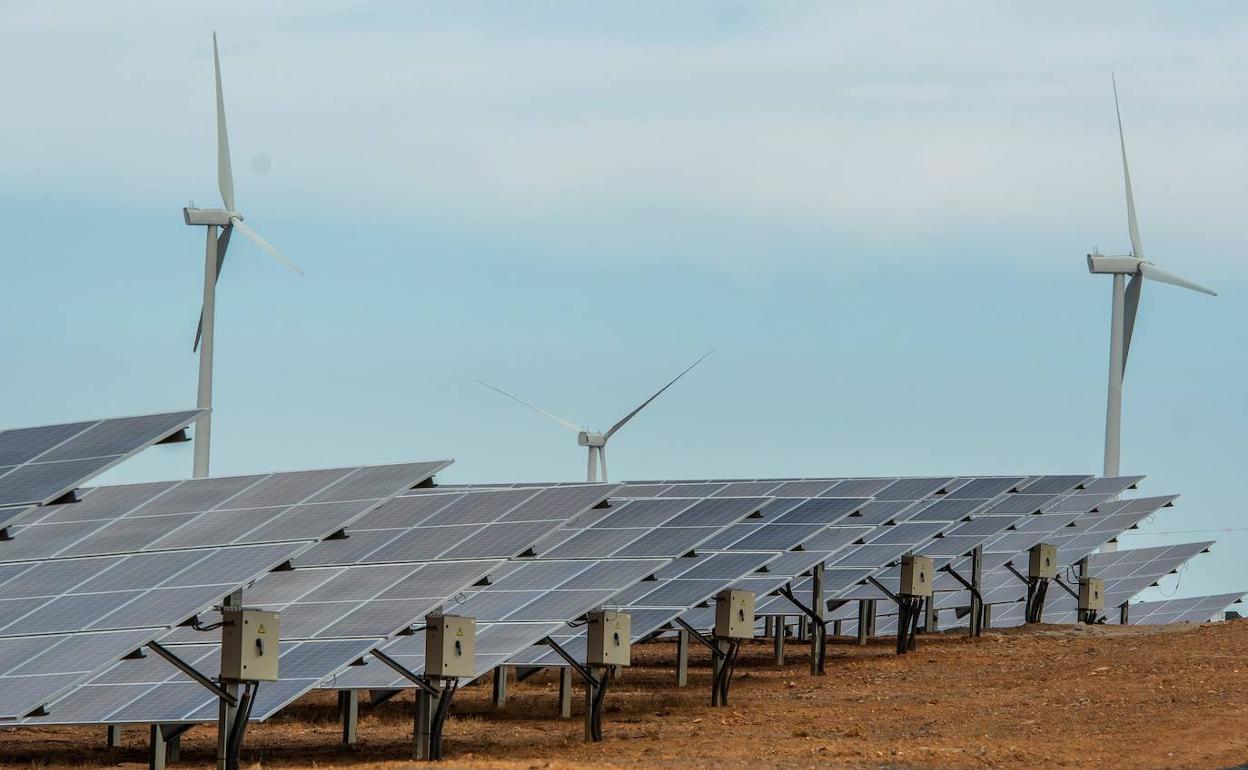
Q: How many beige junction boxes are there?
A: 7